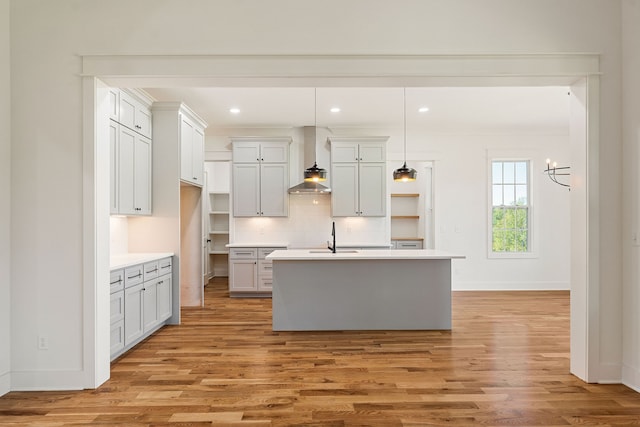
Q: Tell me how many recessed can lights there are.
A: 3